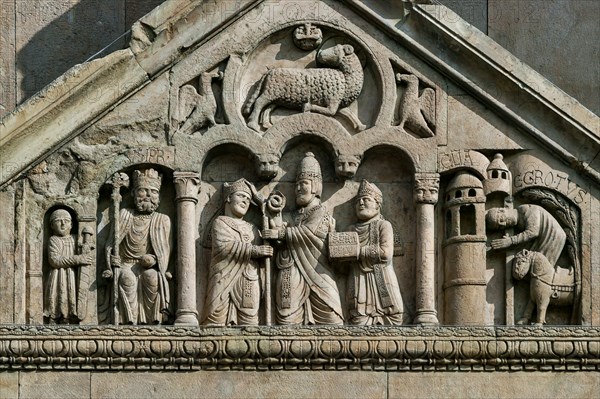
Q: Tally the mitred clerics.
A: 3